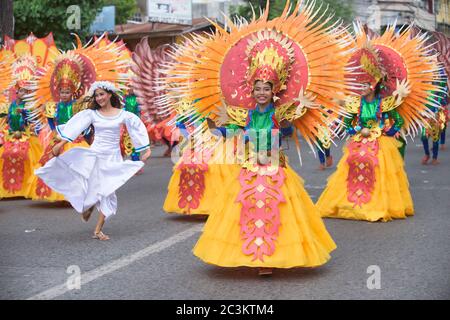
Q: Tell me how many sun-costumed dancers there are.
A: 5